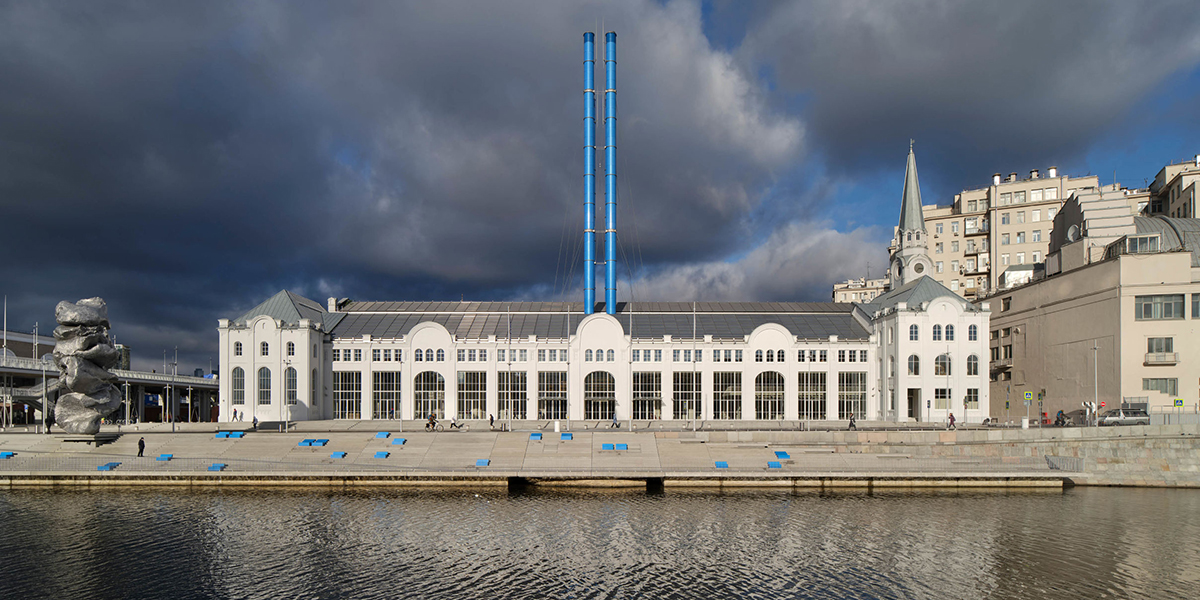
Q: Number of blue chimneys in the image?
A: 2